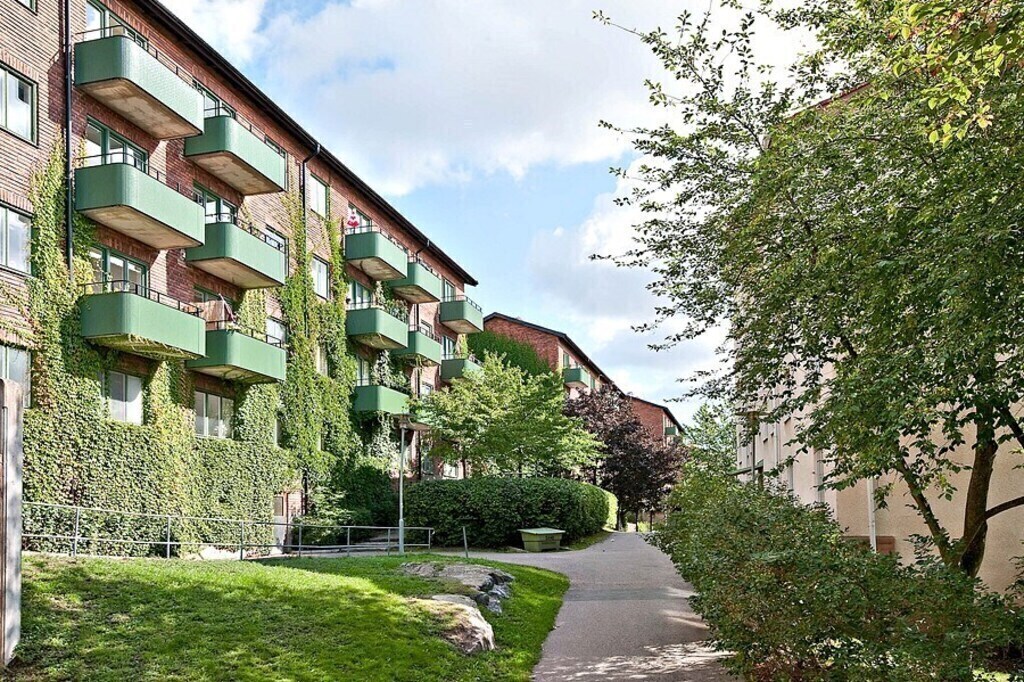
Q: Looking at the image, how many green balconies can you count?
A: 15